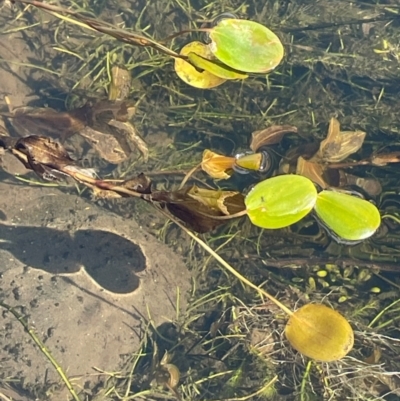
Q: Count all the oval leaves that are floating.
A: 5